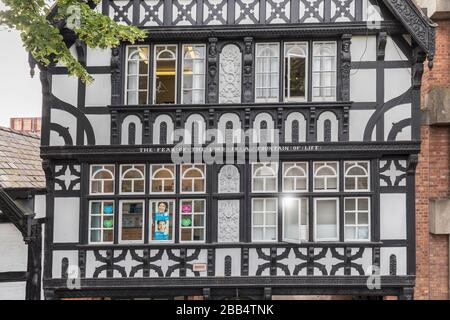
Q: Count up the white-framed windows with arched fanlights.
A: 14